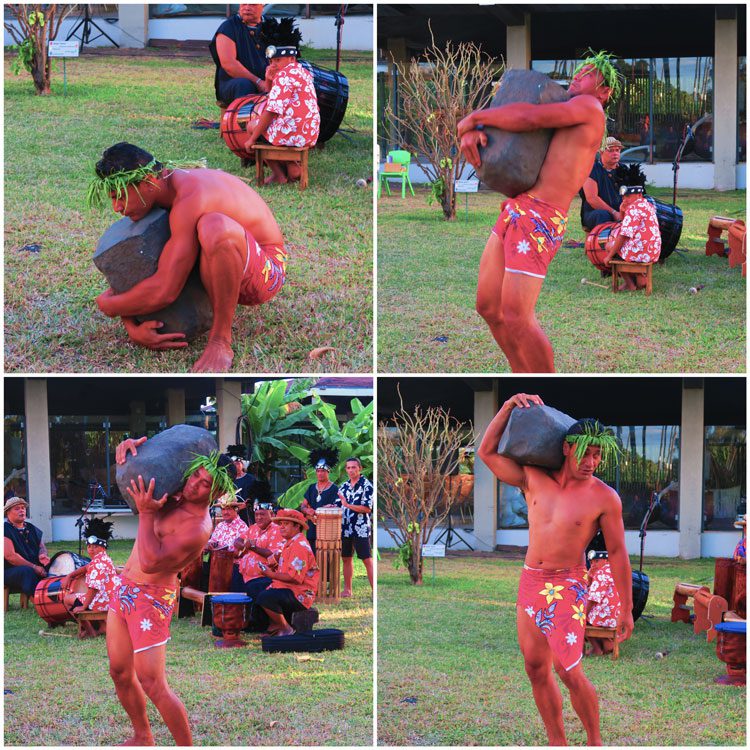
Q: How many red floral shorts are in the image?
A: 4